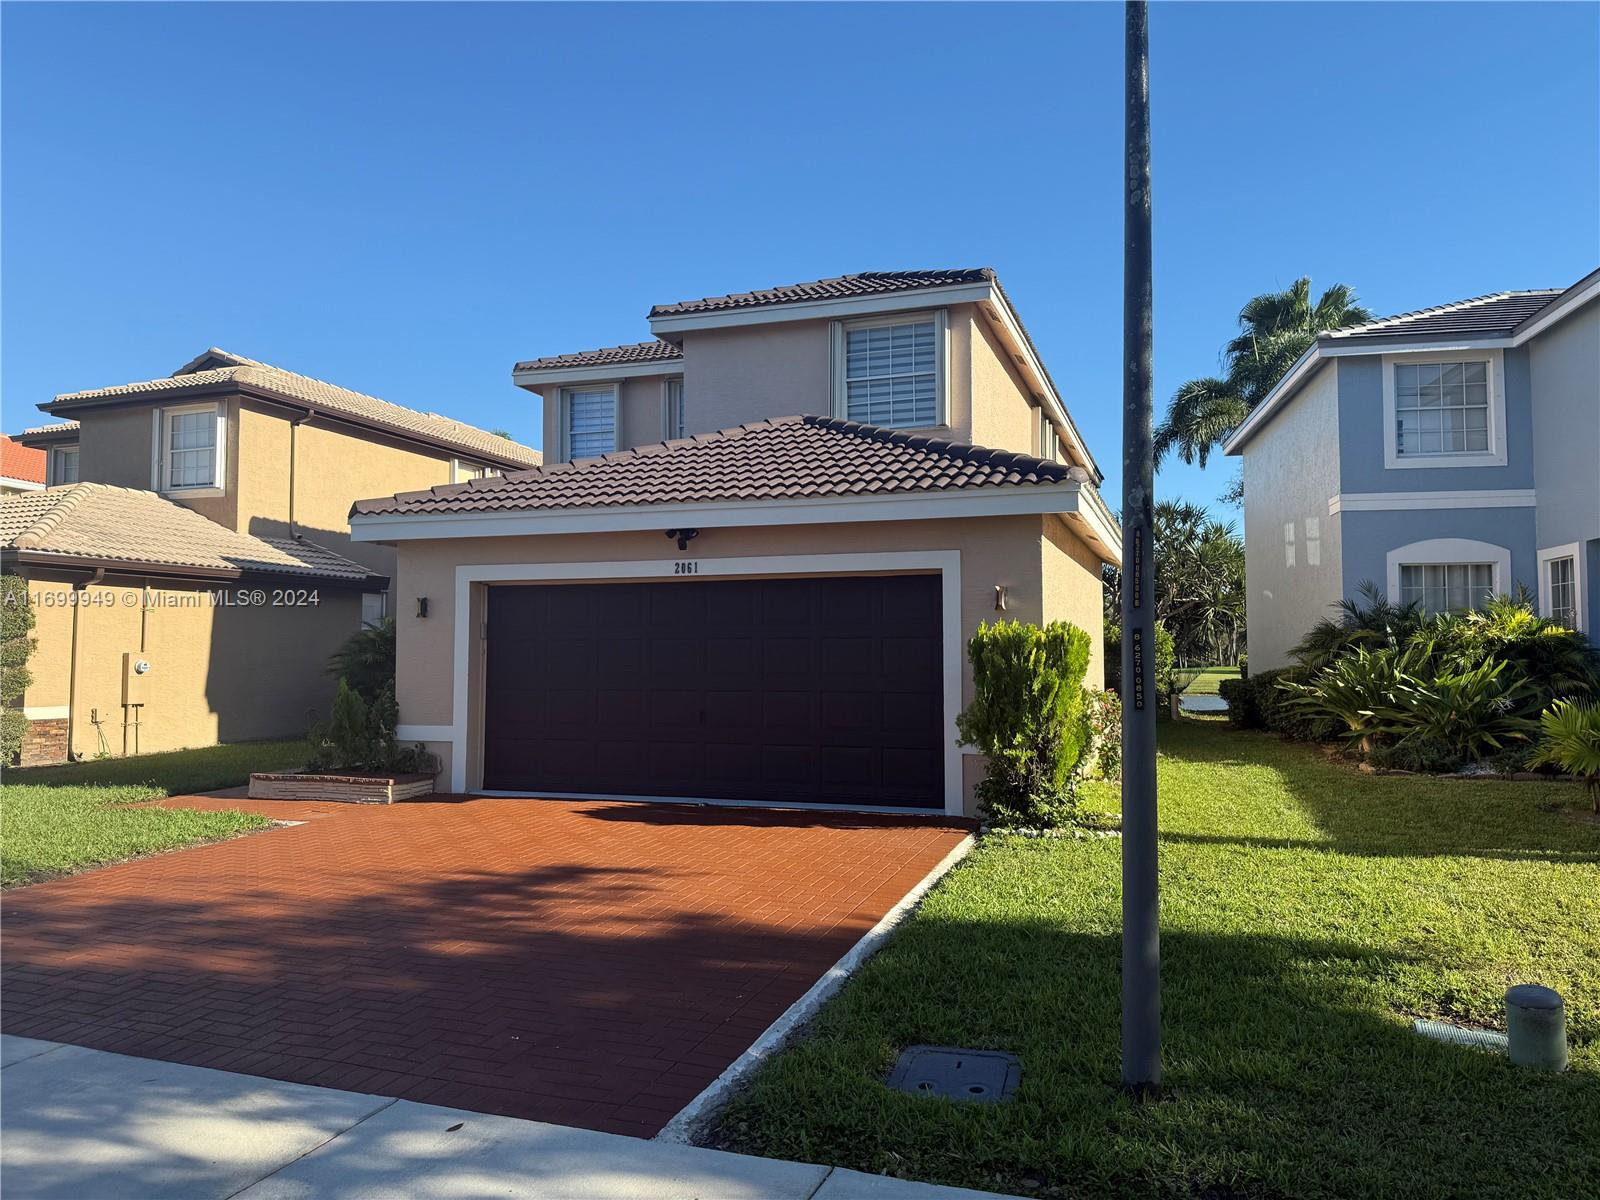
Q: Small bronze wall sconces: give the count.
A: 2